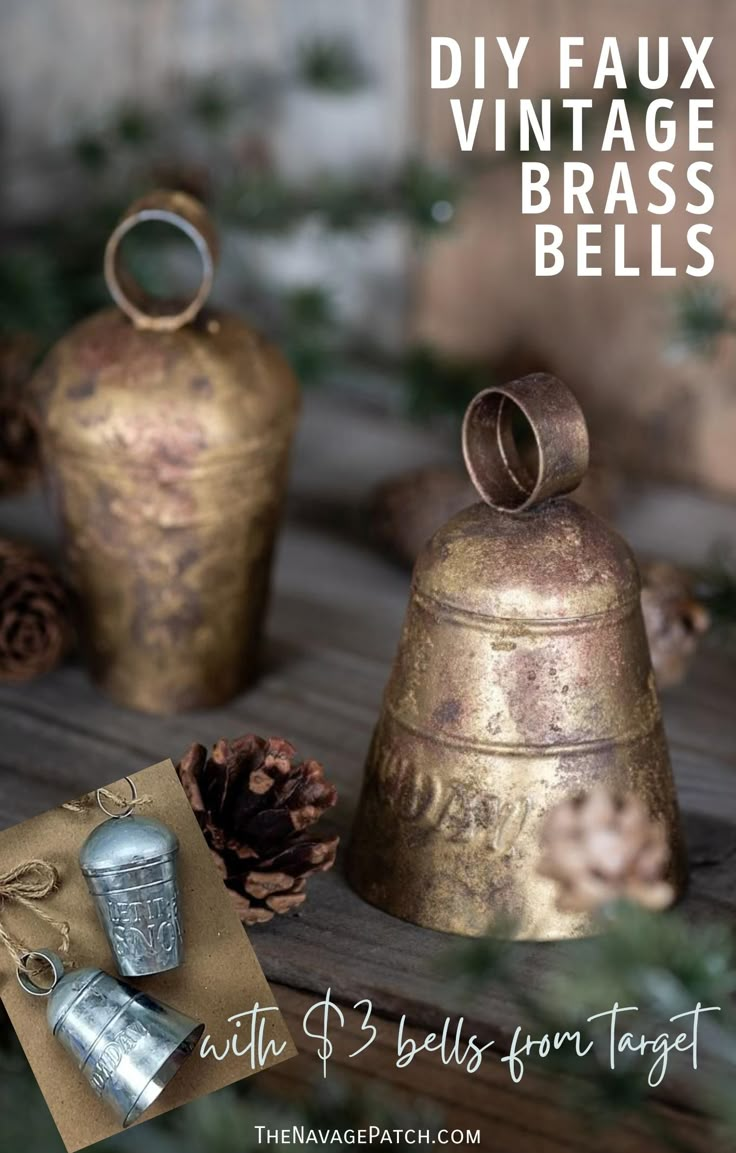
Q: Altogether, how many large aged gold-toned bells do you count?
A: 2